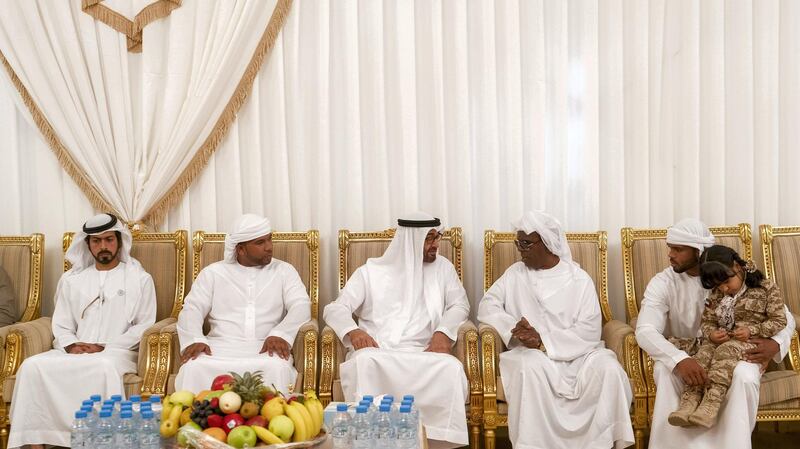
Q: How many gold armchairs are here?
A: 7